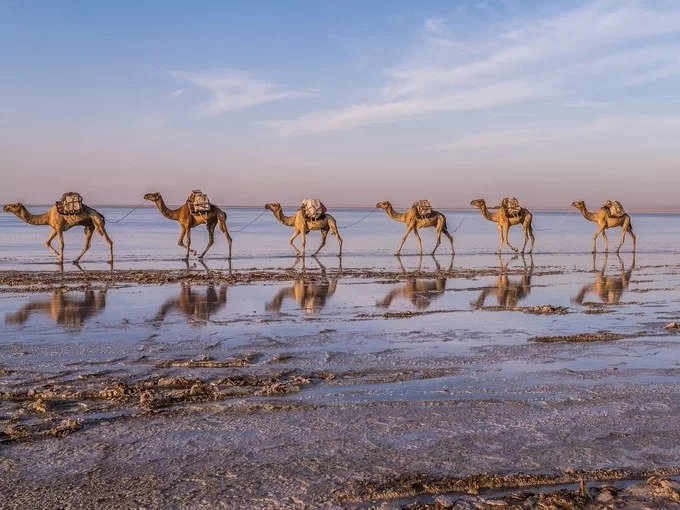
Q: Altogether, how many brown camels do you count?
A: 6